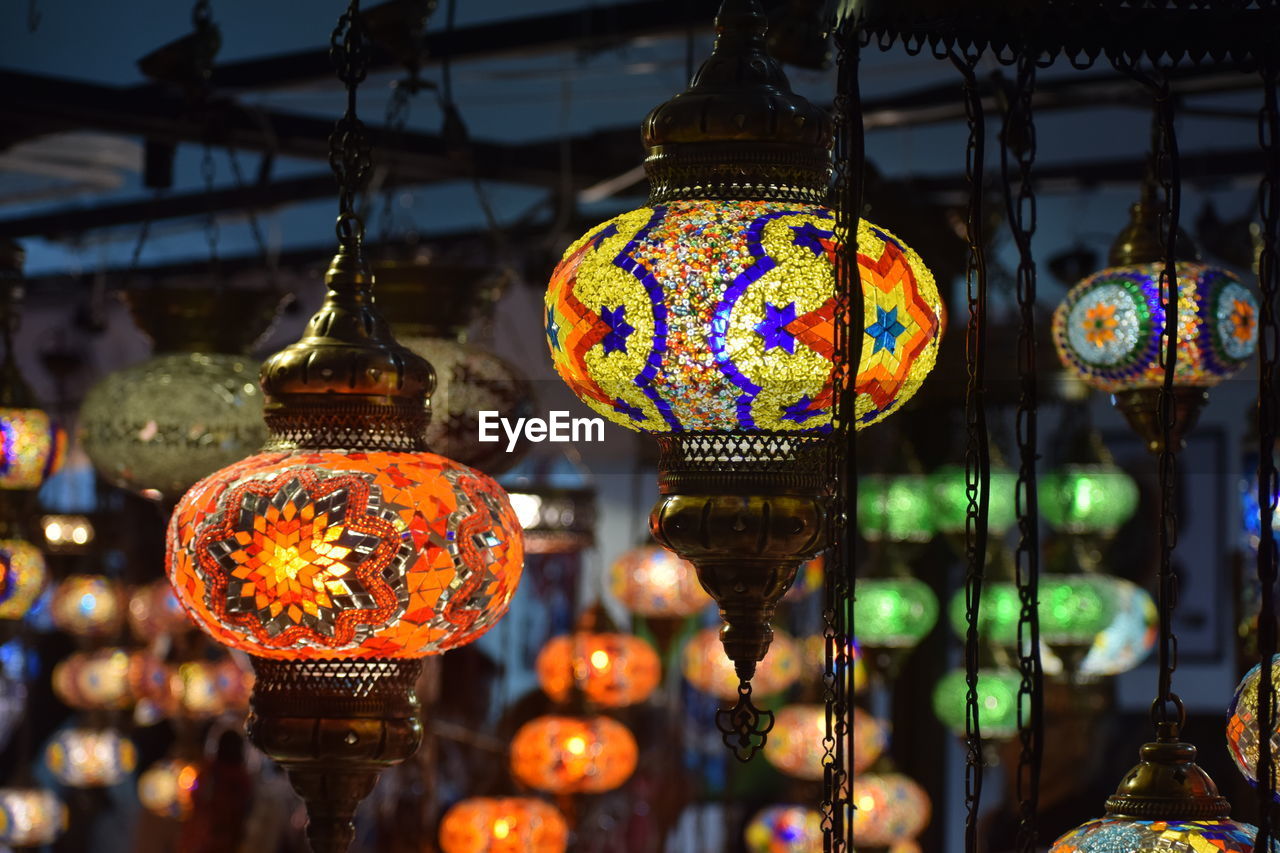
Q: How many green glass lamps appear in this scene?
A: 7